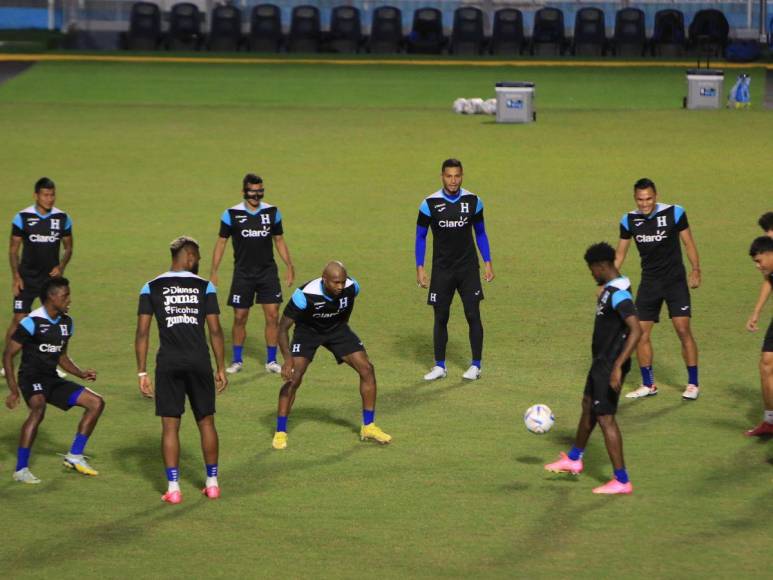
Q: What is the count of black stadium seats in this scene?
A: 15